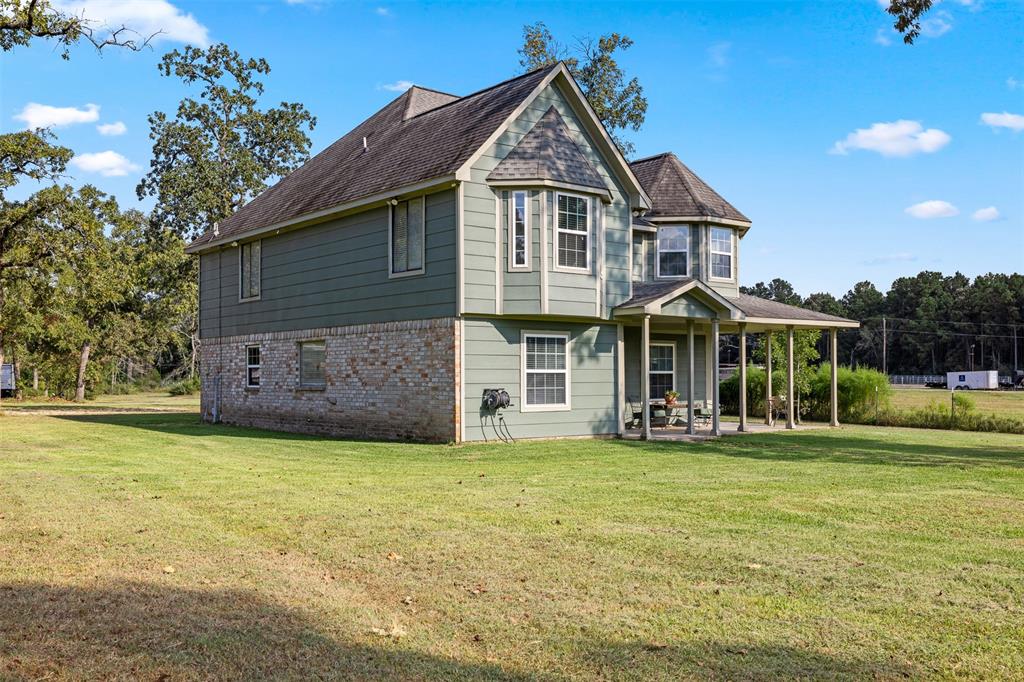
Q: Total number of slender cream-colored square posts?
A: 7